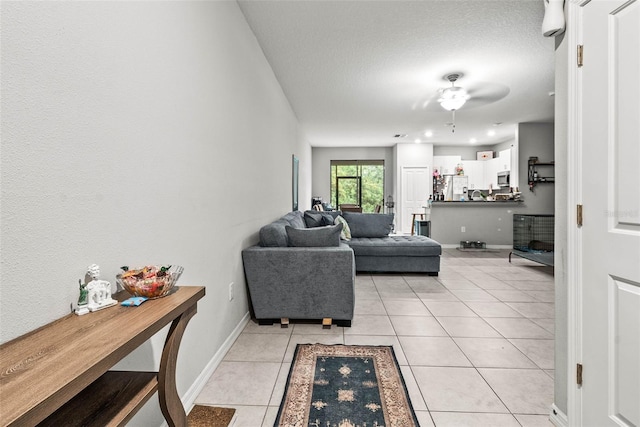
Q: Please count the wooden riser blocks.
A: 2